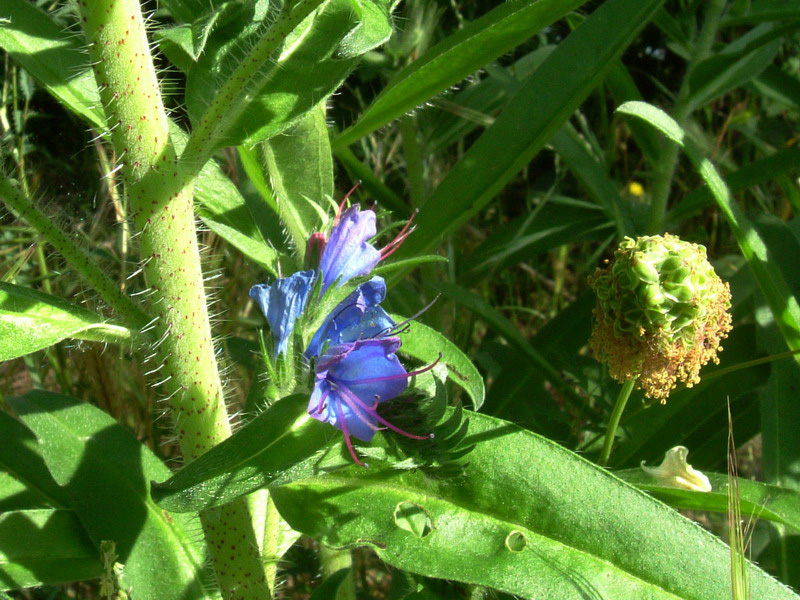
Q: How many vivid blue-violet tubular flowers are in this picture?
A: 4